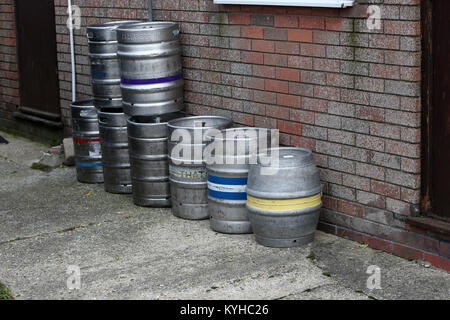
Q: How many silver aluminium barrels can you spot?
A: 8